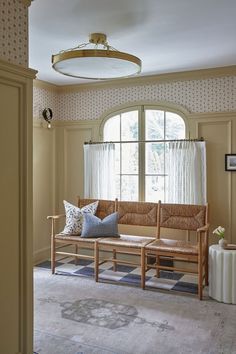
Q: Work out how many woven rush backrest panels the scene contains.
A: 3